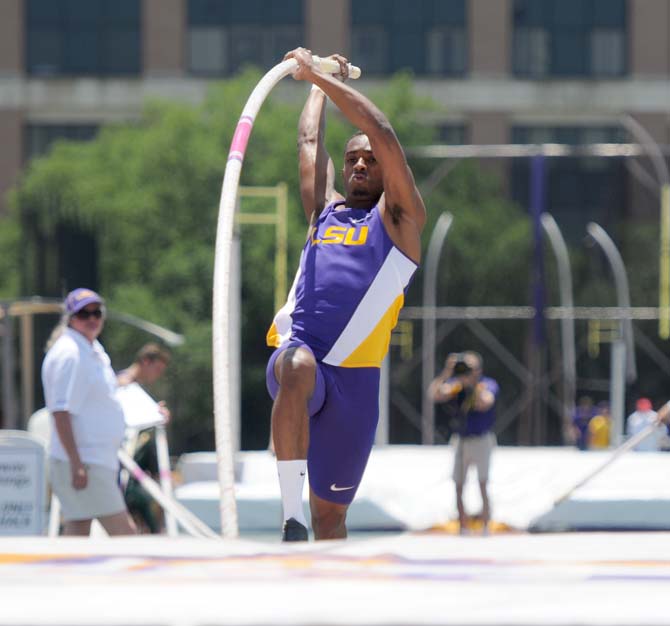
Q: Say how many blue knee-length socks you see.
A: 0